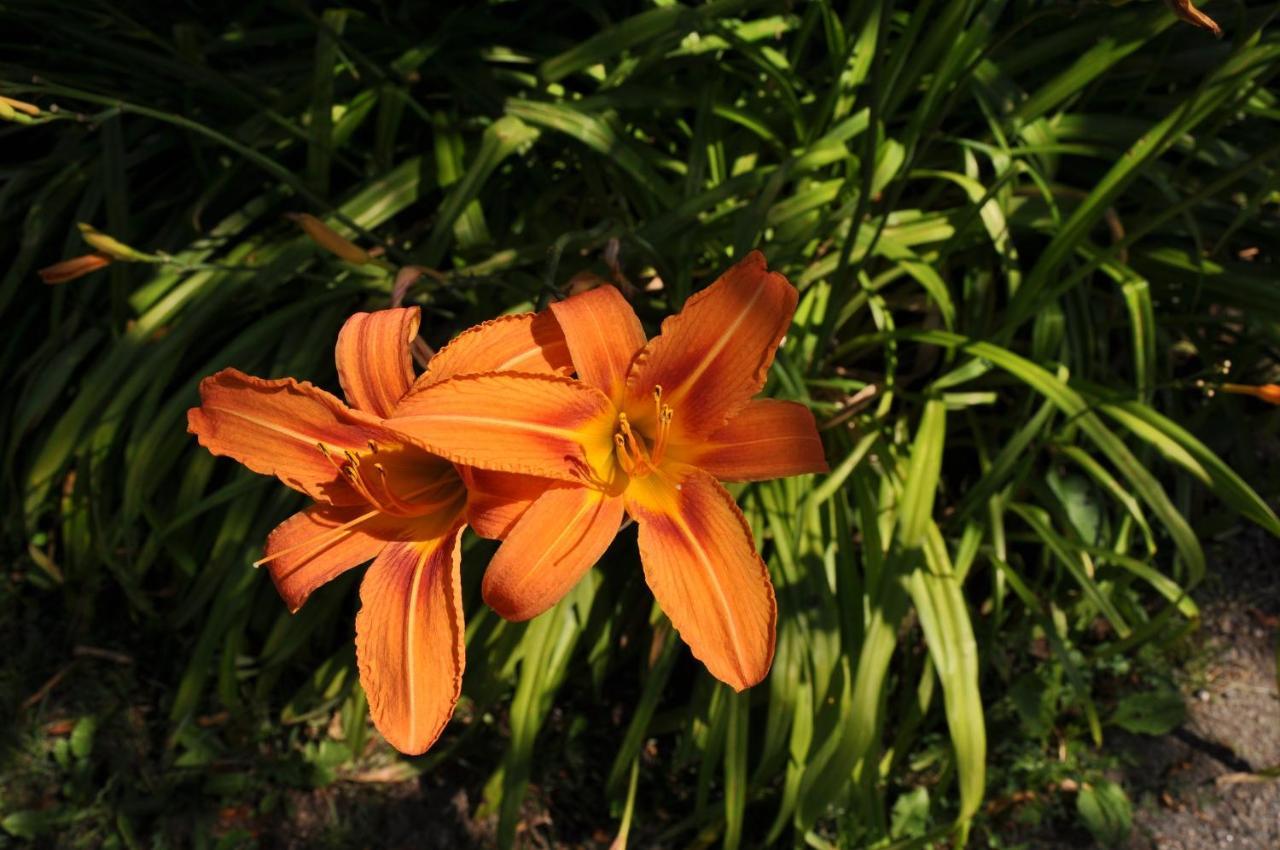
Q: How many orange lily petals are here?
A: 12